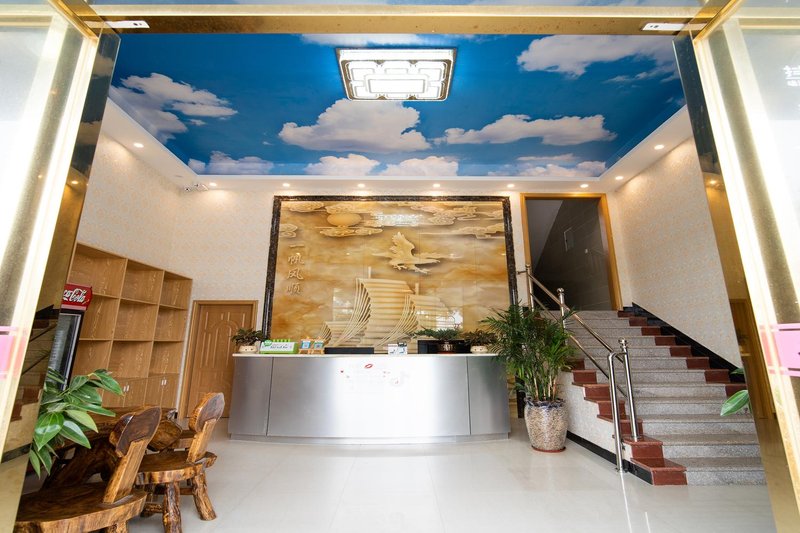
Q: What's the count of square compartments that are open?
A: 9